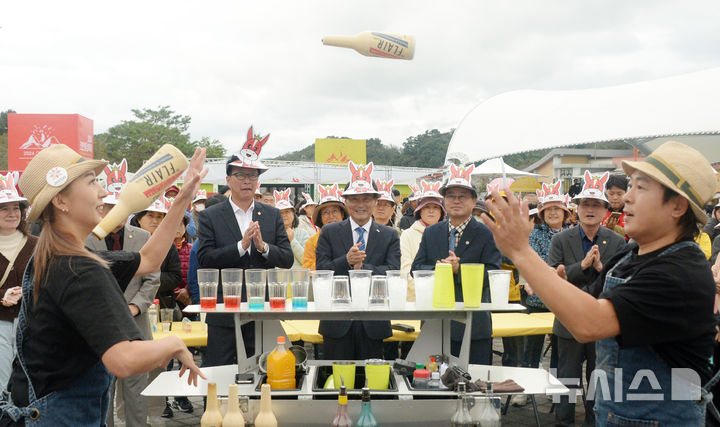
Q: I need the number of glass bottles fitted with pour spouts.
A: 4